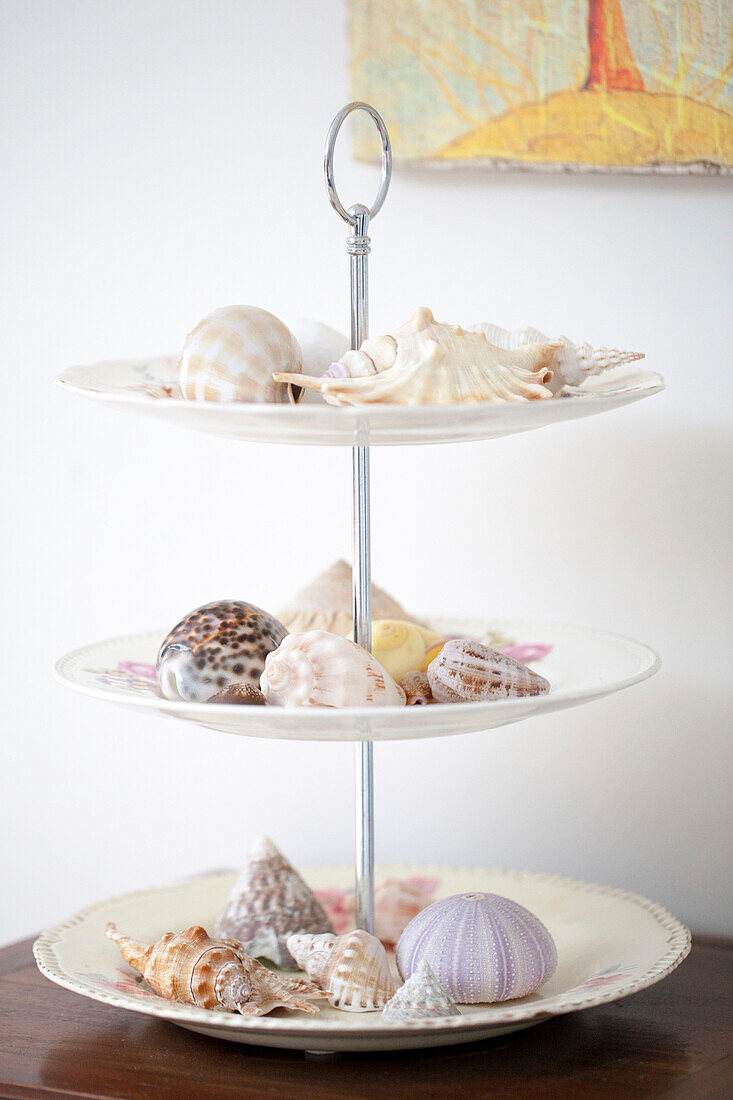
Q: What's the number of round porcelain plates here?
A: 3